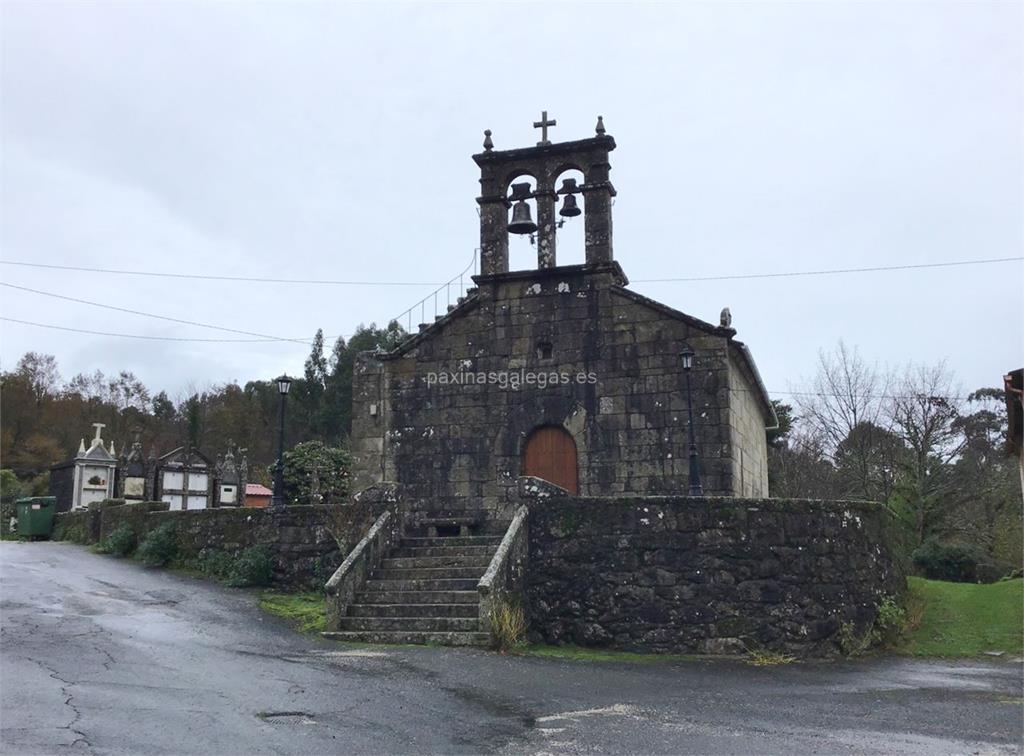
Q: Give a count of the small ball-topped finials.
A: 2